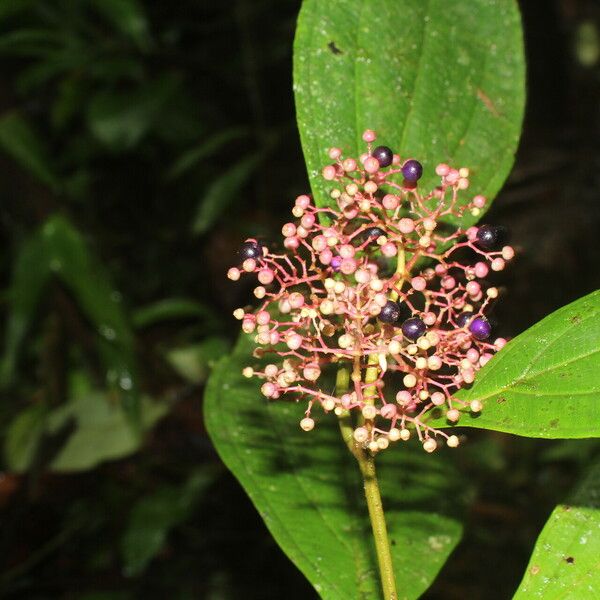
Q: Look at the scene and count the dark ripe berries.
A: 9